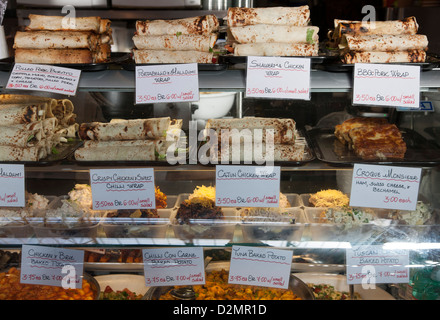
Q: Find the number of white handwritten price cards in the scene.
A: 12